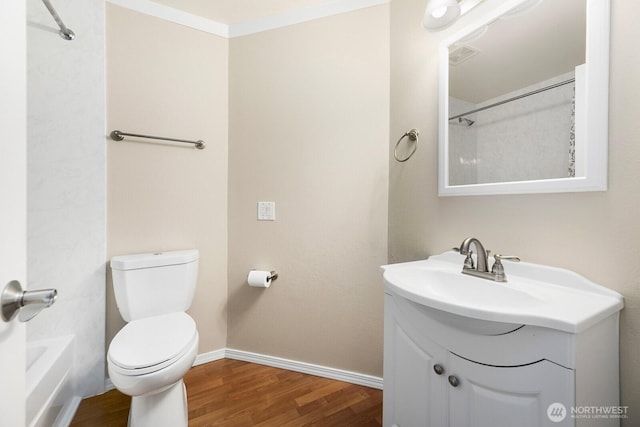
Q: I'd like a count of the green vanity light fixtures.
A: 0